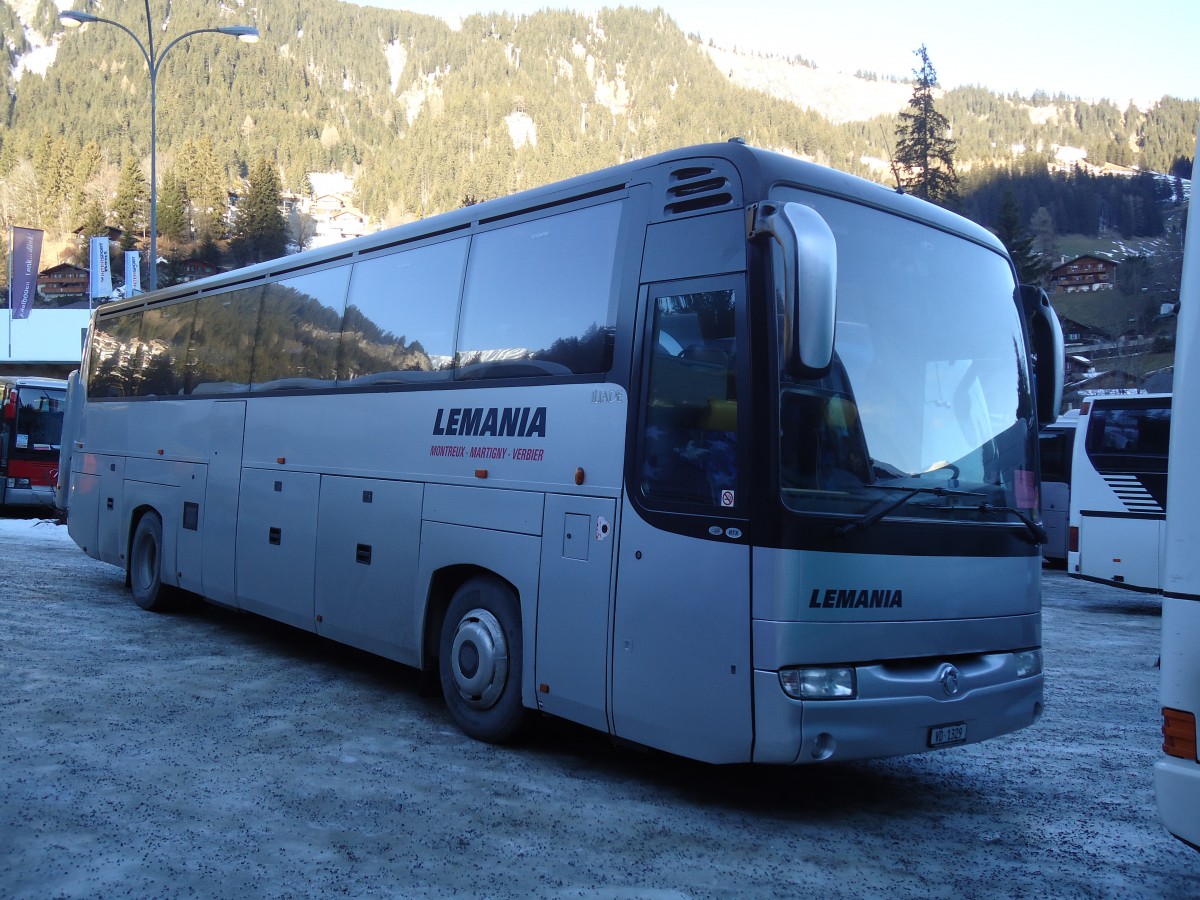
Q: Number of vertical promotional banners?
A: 3